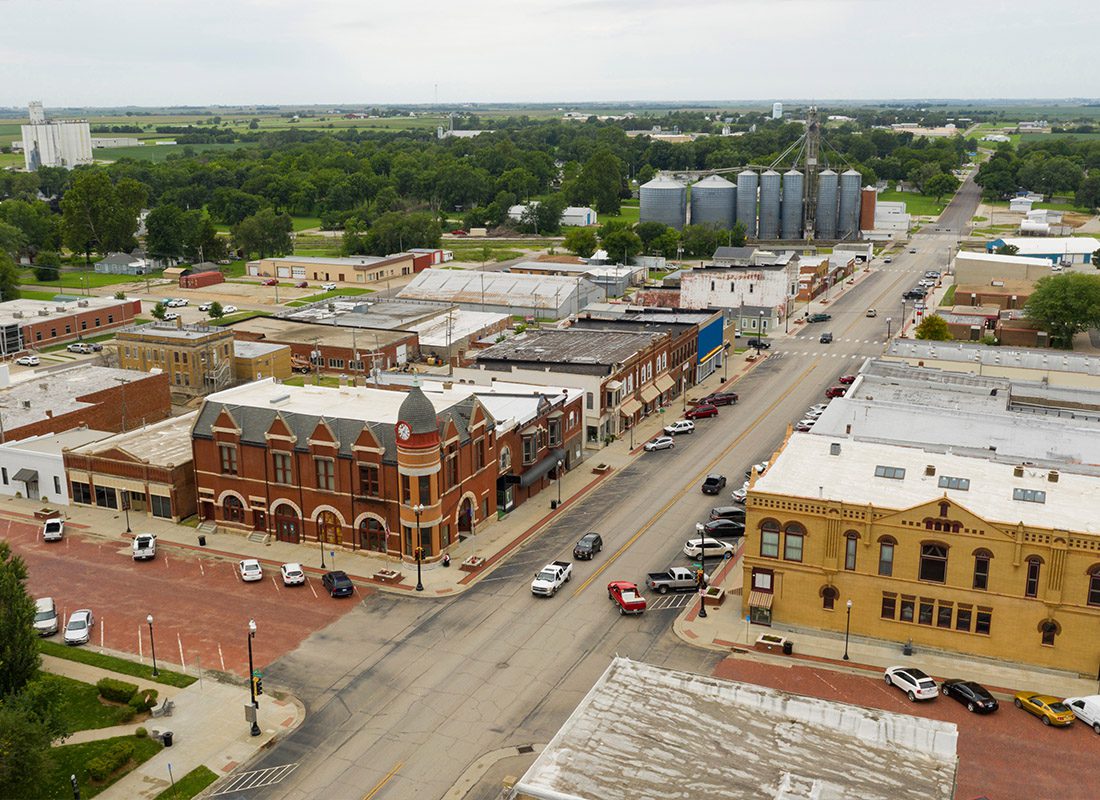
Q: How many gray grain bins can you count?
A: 7